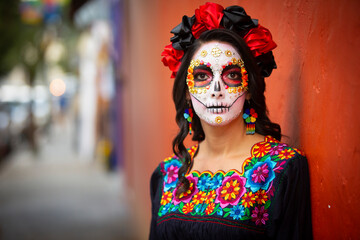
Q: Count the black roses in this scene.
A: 3